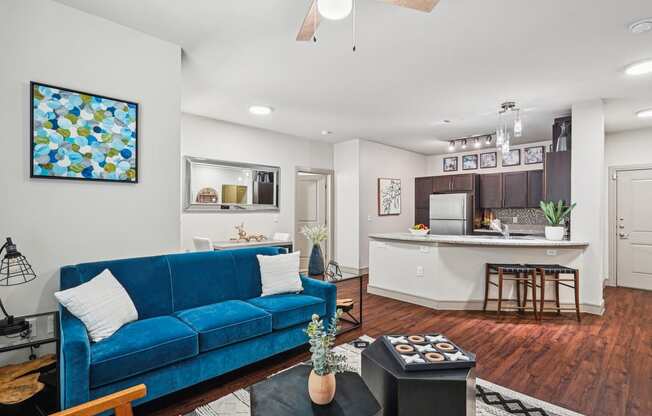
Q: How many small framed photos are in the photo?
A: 5